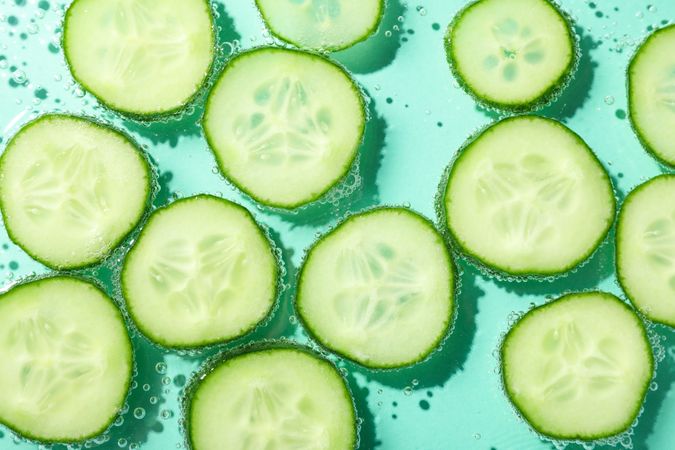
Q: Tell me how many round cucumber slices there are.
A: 13